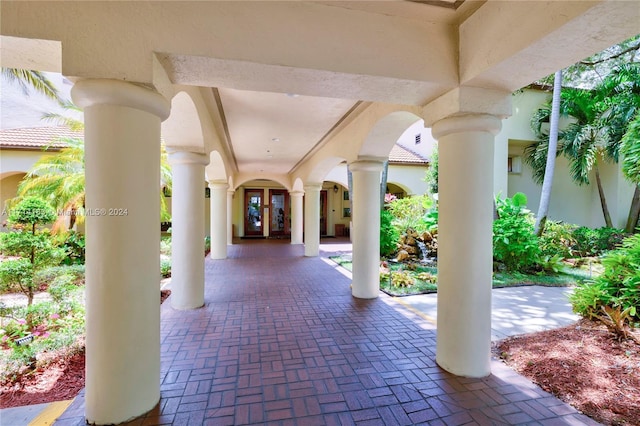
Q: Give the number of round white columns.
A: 8